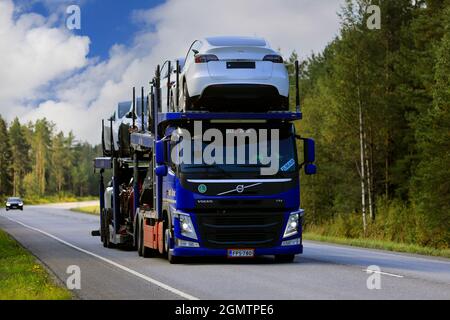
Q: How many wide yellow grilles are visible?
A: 0